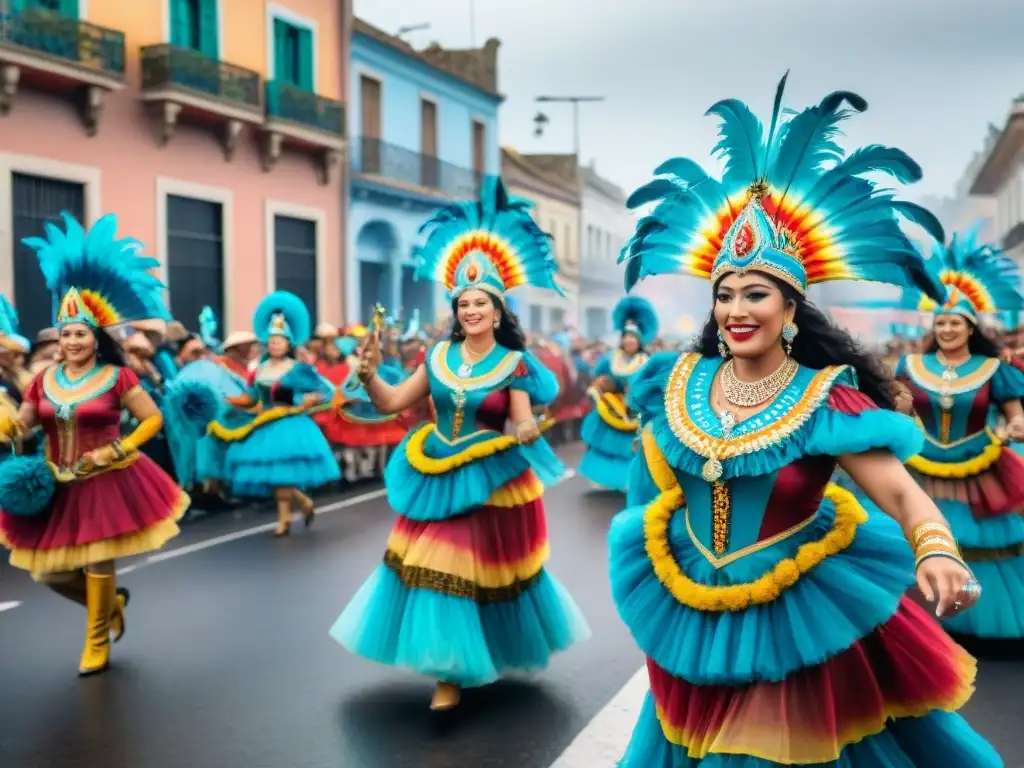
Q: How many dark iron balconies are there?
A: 4